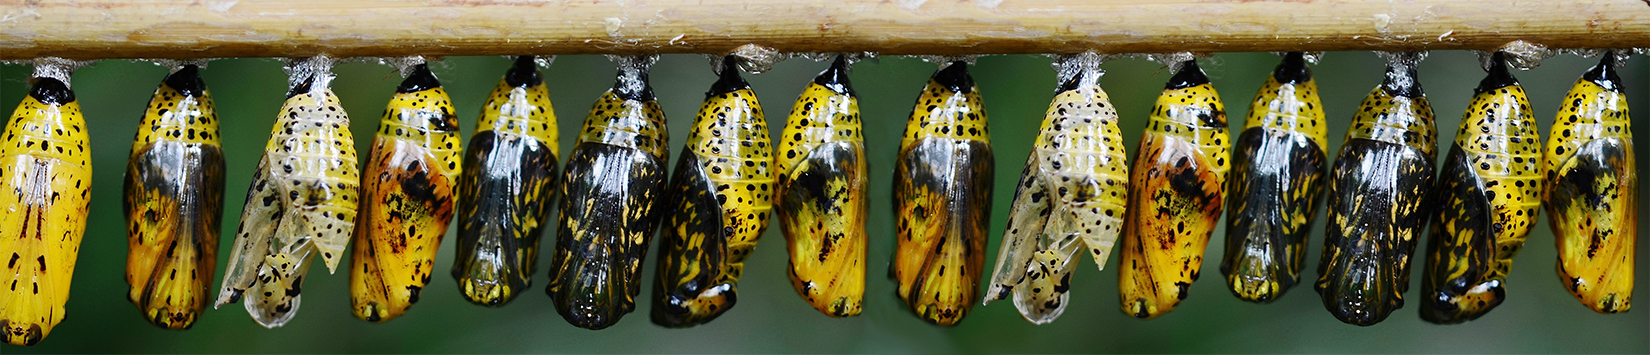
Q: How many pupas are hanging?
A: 15